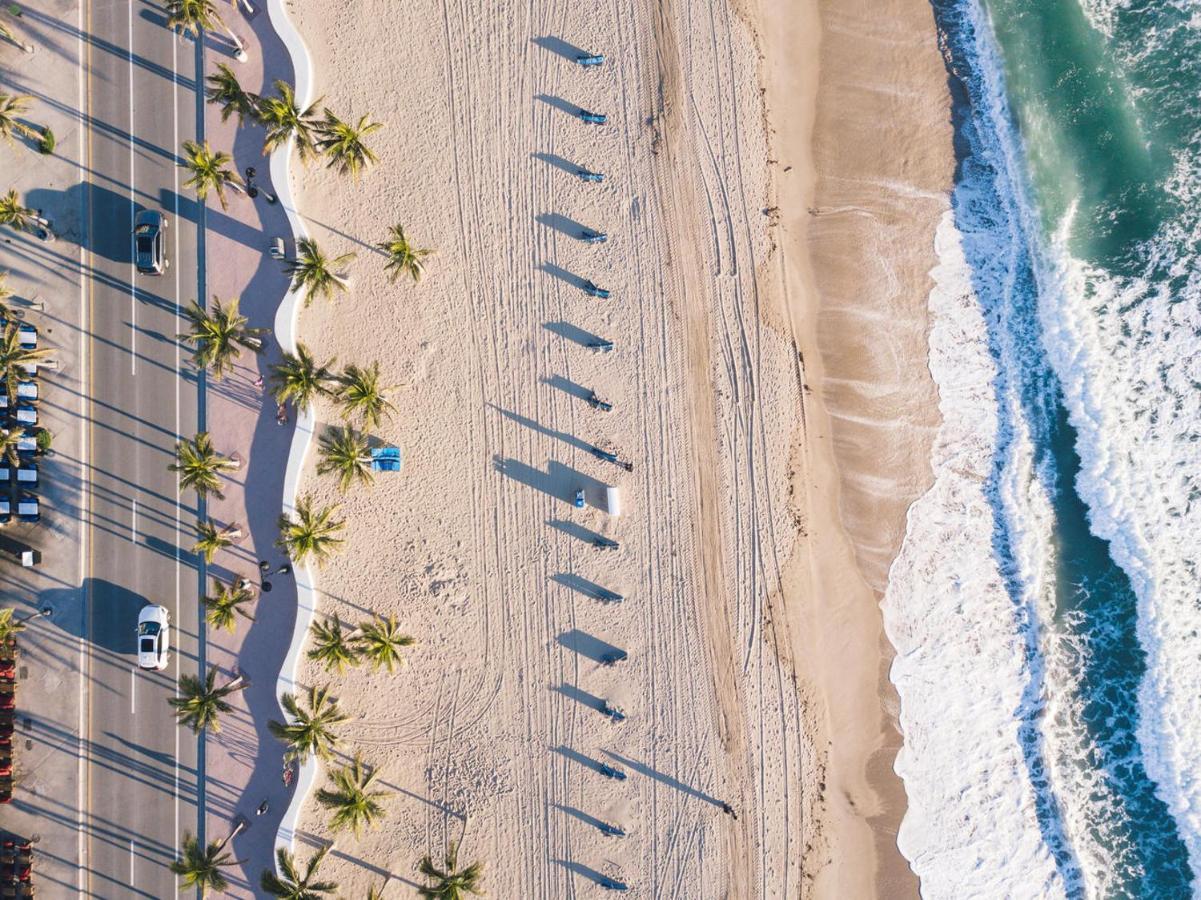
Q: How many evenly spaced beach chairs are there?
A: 15